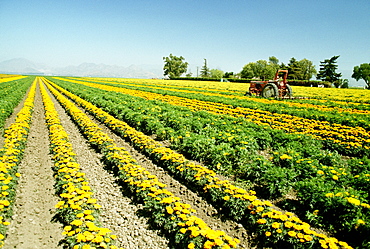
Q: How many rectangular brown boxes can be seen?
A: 0